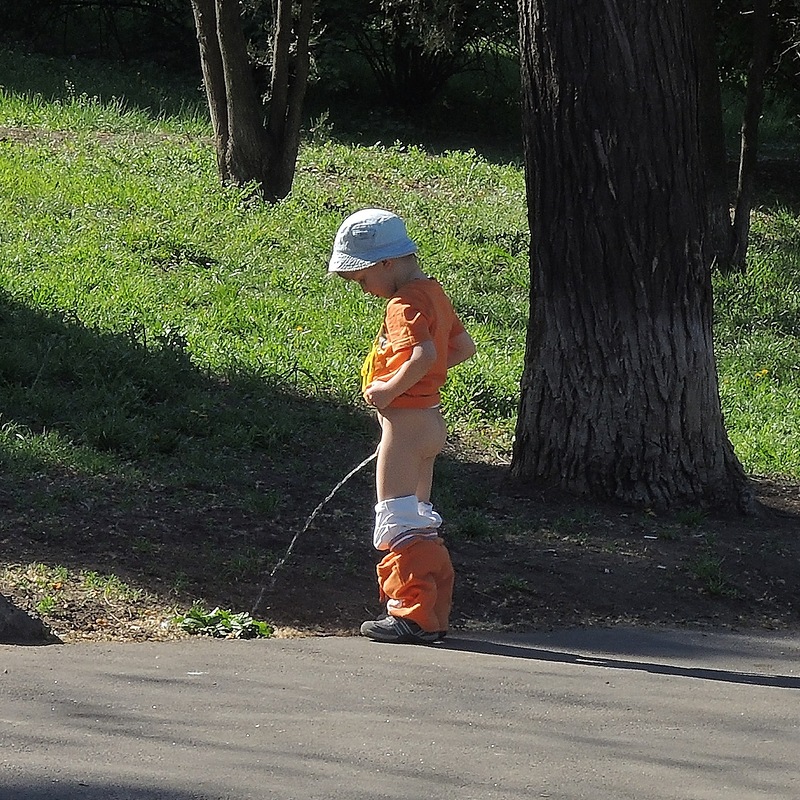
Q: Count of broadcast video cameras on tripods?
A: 0